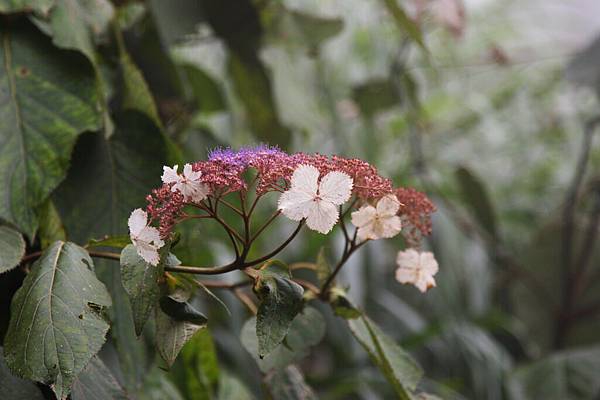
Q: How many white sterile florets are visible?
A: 5